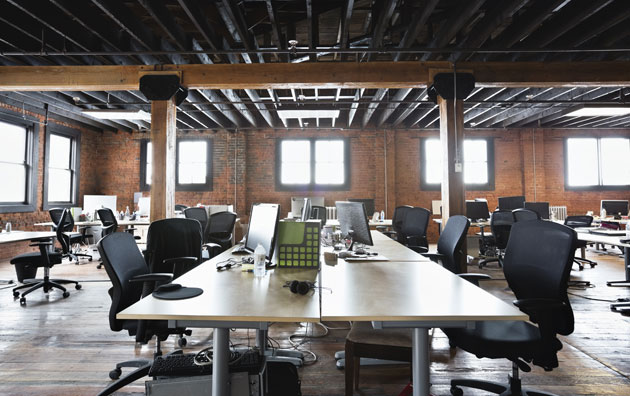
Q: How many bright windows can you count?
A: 6